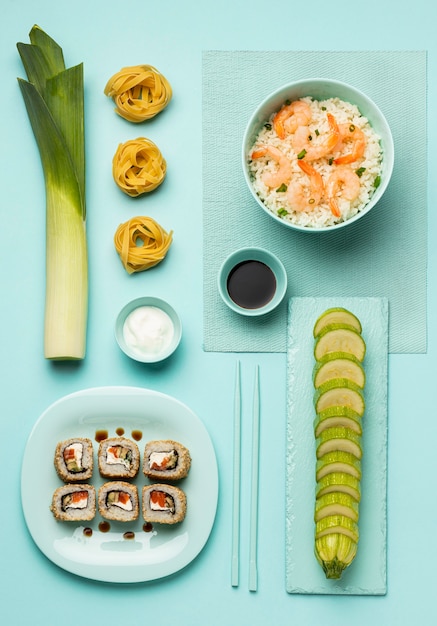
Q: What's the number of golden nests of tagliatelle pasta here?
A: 3